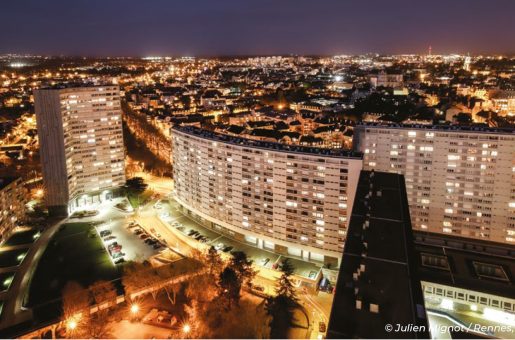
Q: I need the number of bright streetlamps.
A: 3